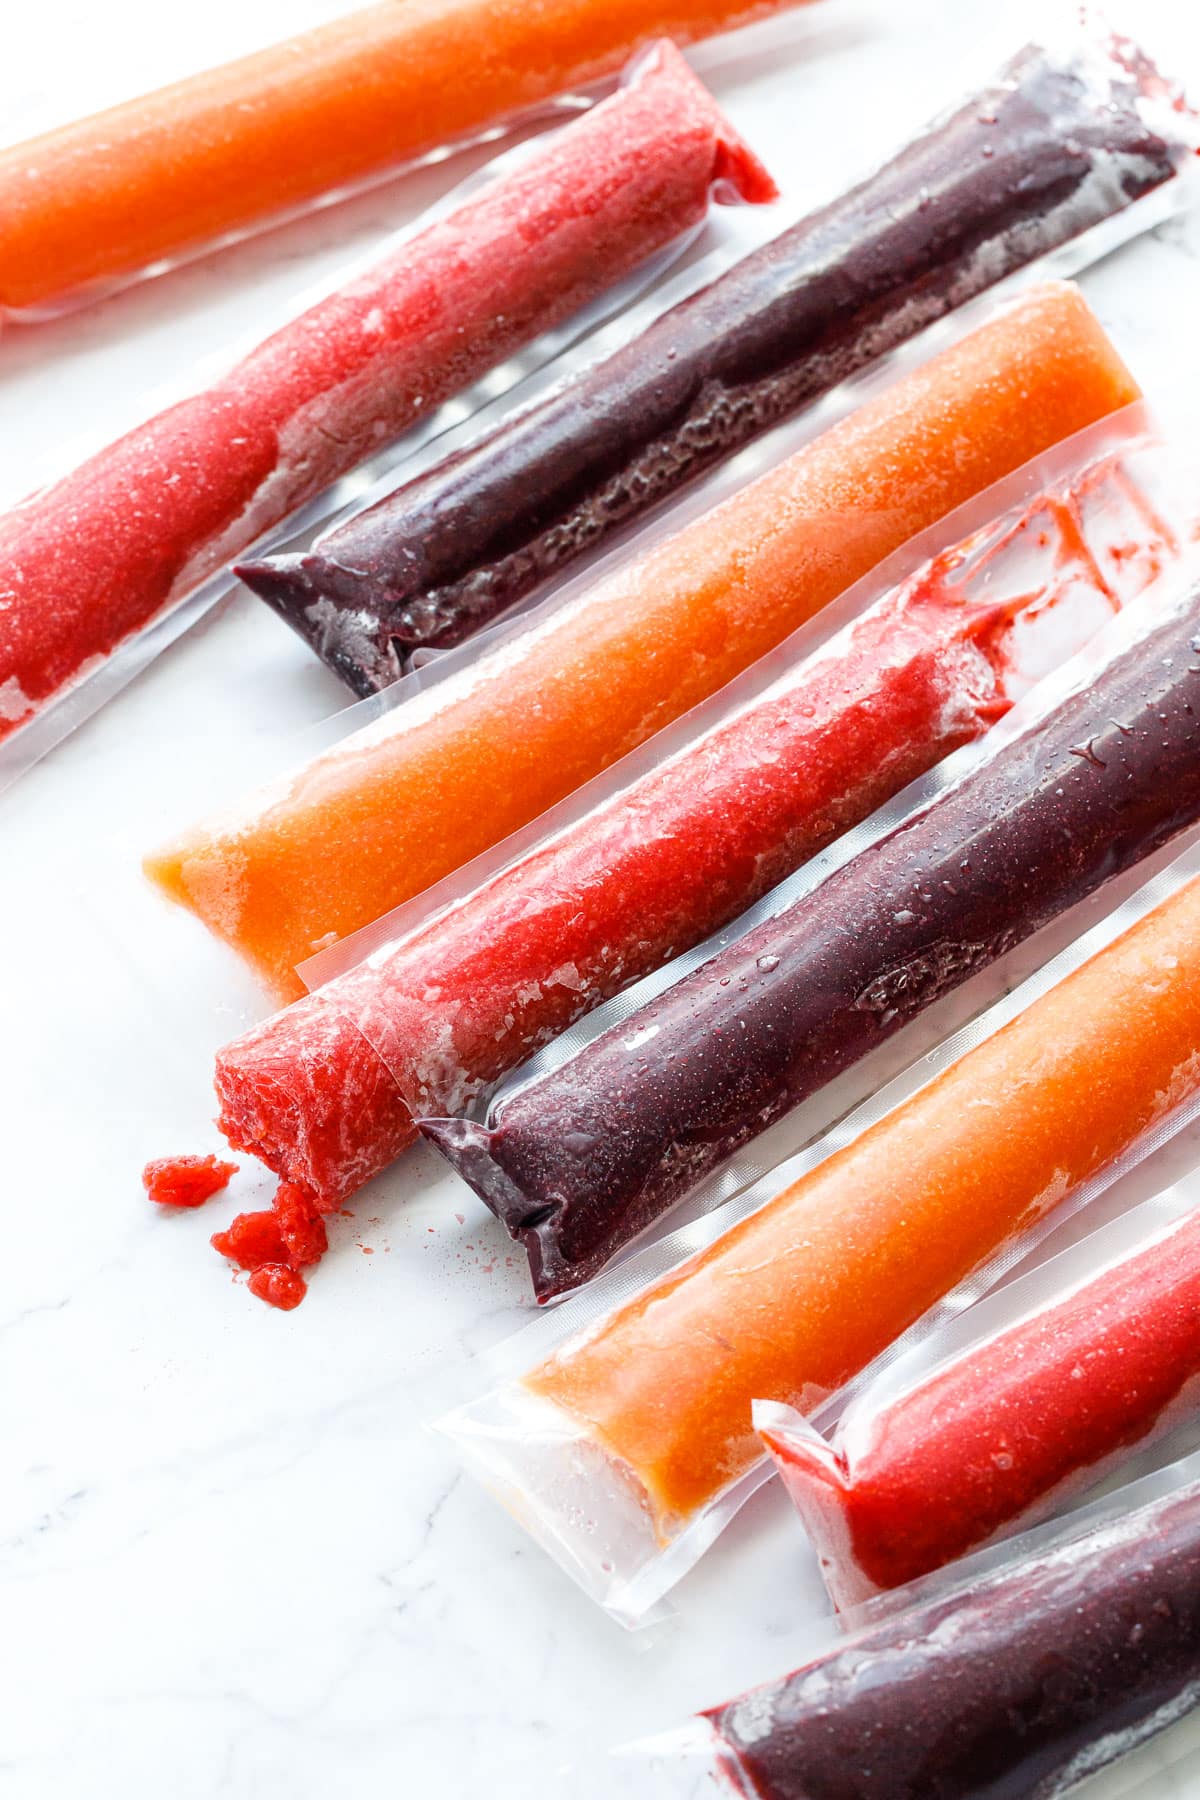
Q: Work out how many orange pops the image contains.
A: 3